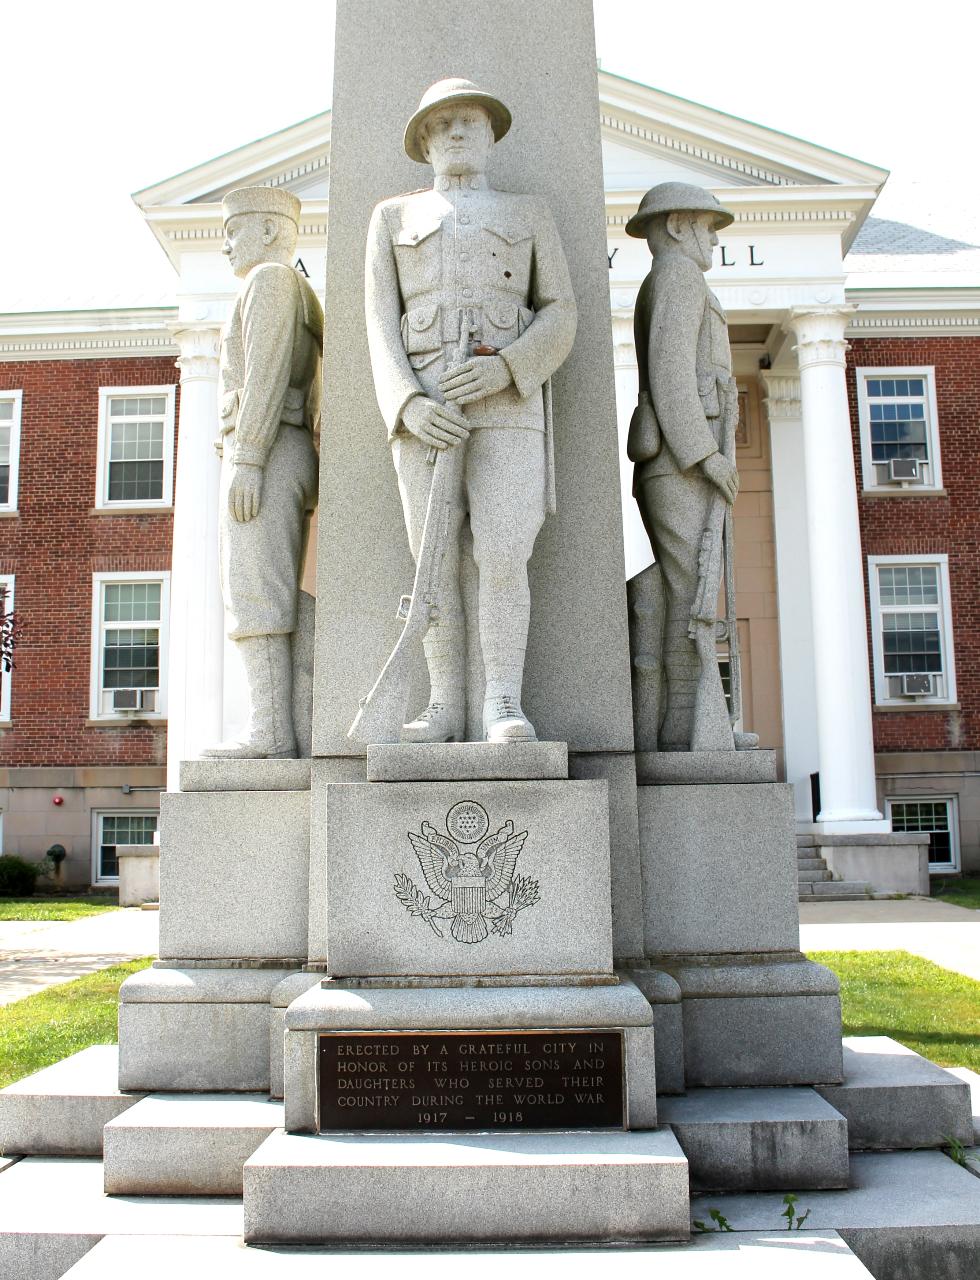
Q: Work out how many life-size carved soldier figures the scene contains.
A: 3